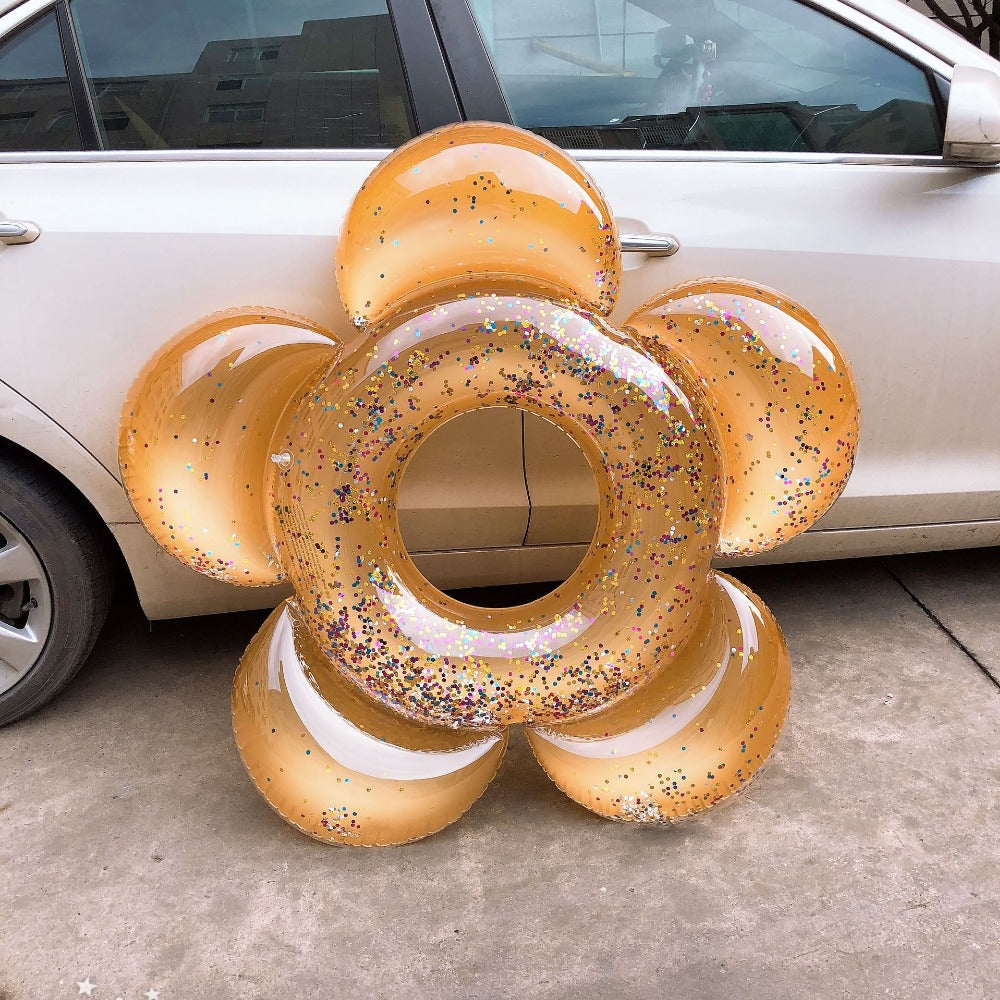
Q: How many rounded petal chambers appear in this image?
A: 5